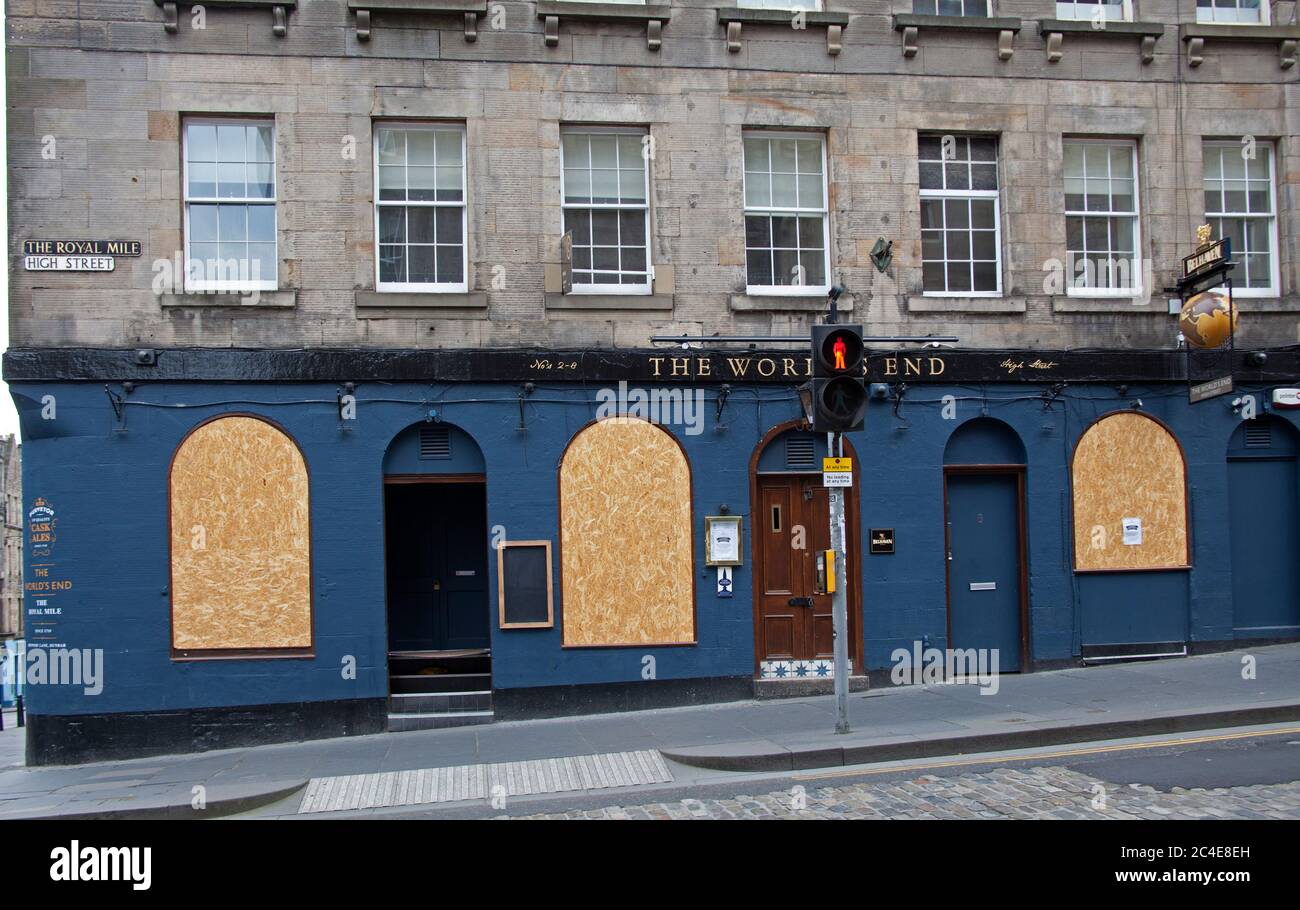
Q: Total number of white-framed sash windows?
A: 7